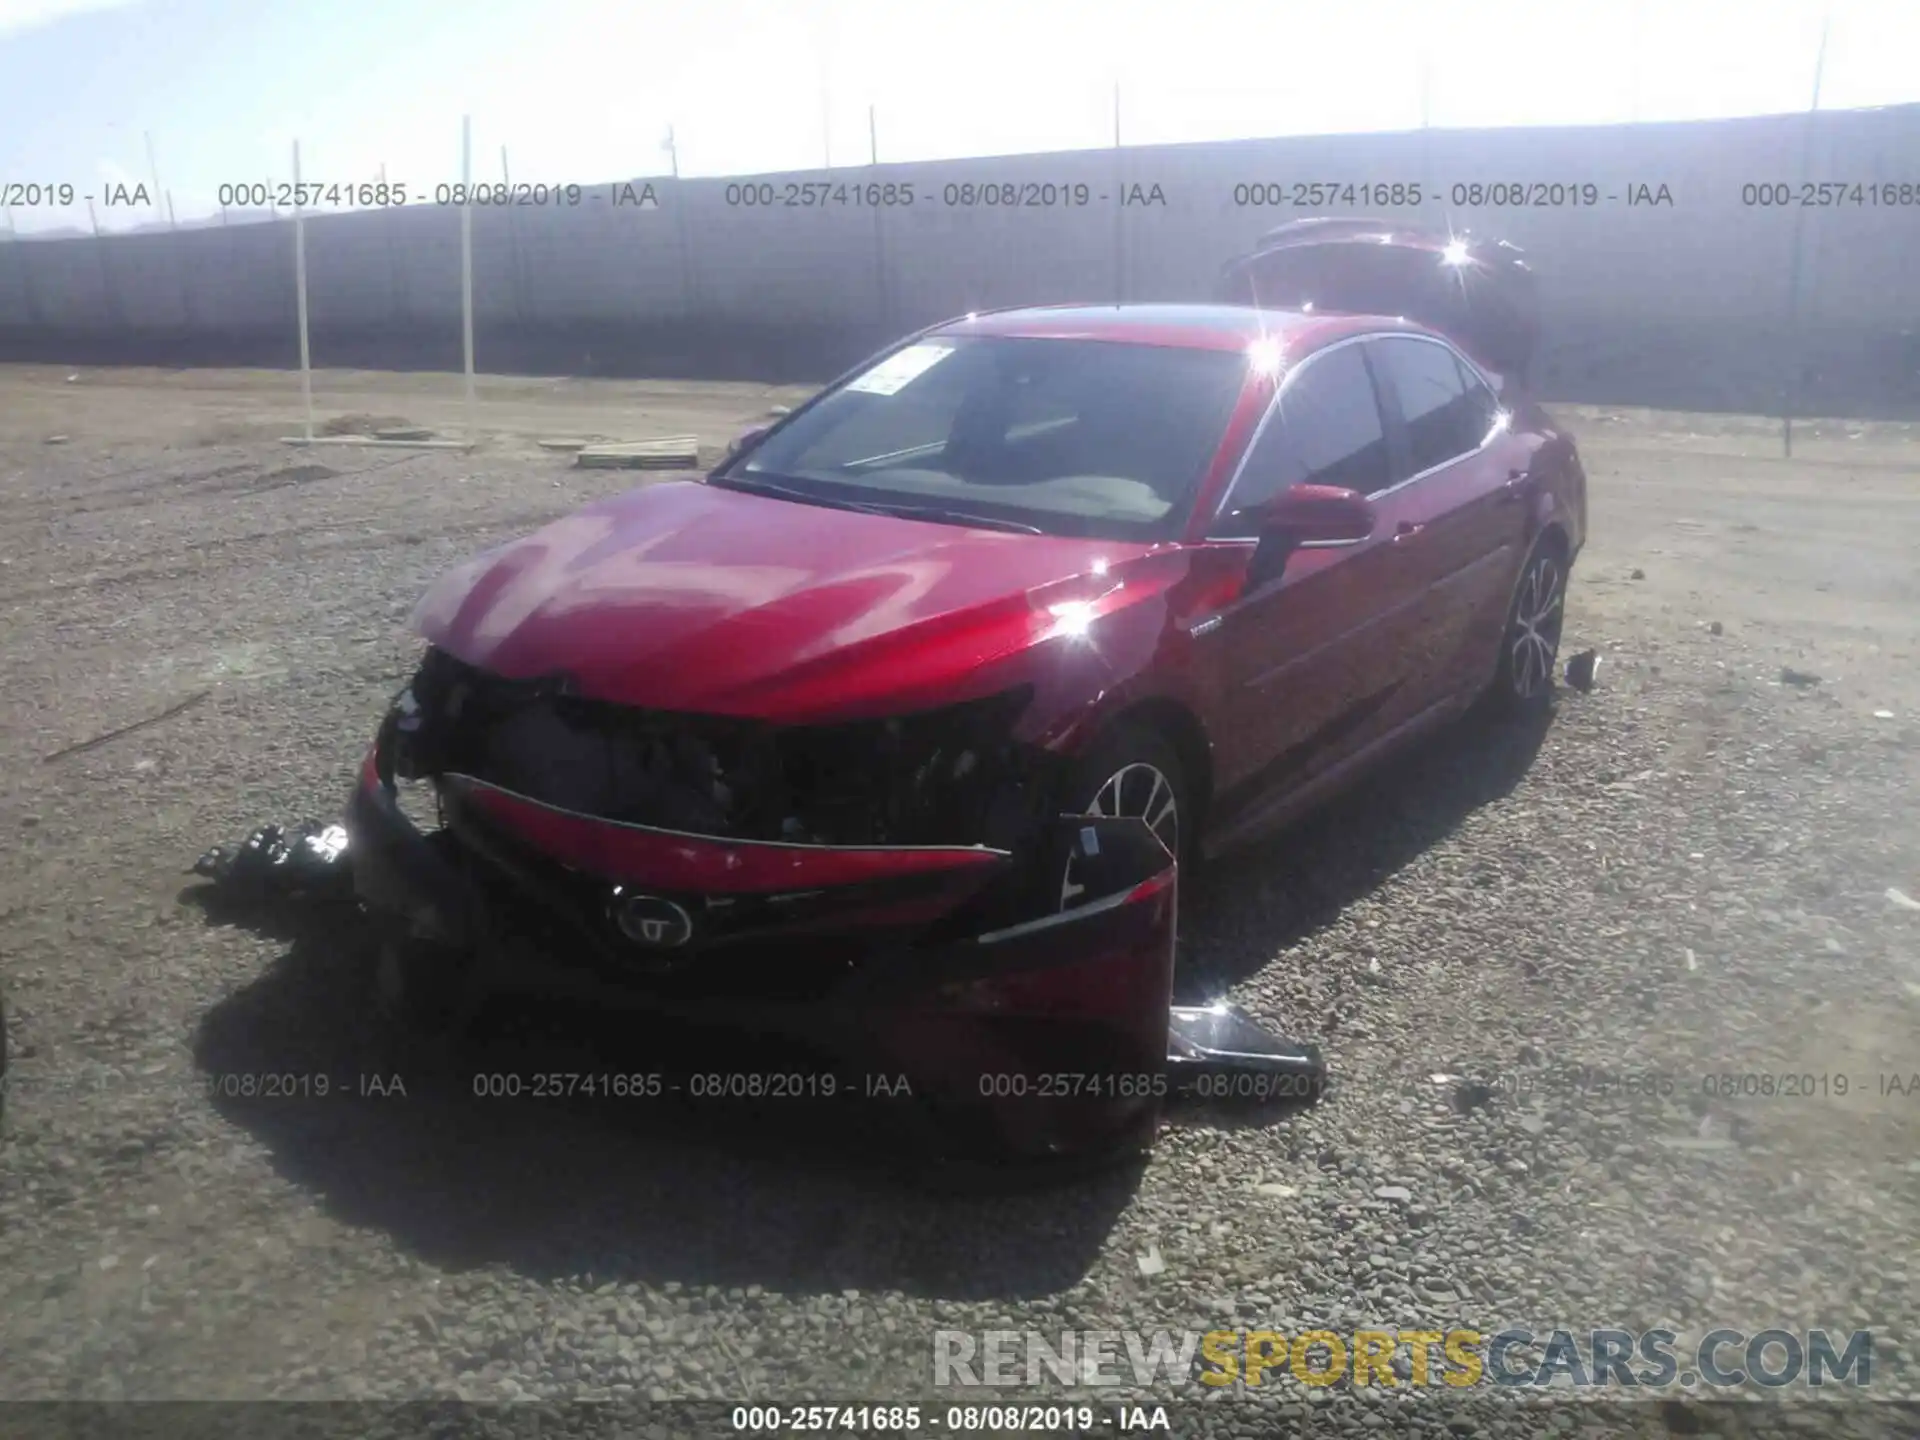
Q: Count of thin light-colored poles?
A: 2